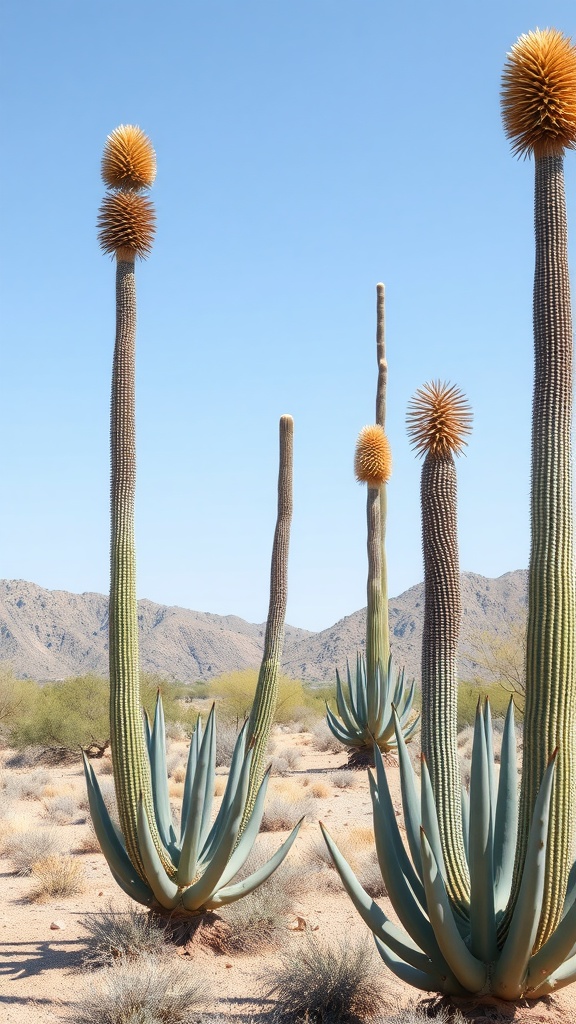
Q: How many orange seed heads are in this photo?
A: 5